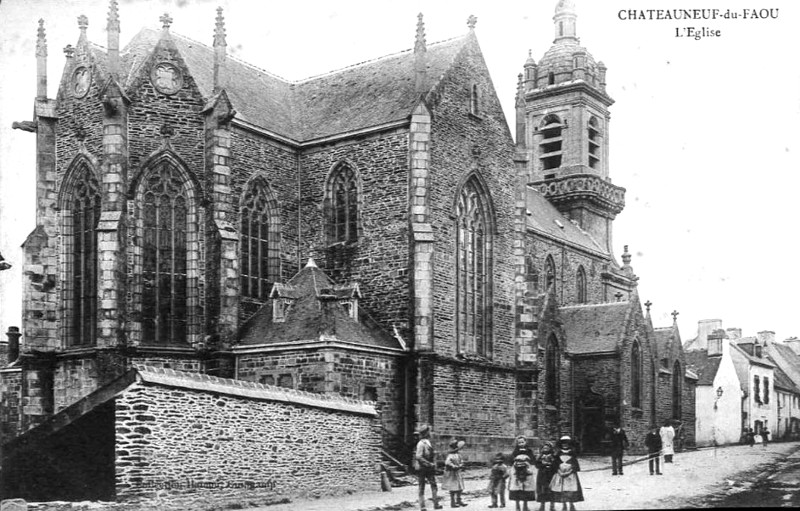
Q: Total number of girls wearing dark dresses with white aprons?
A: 2